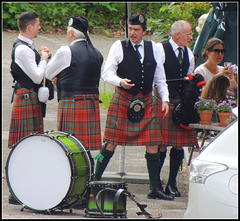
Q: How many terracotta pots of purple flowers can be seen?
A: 2